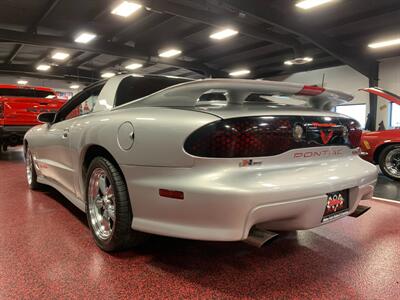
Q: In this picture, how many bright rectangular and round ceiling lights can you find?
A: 14